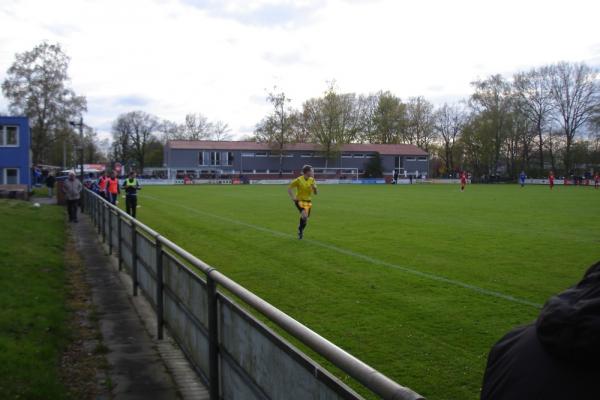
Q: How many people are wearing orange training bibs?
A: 2